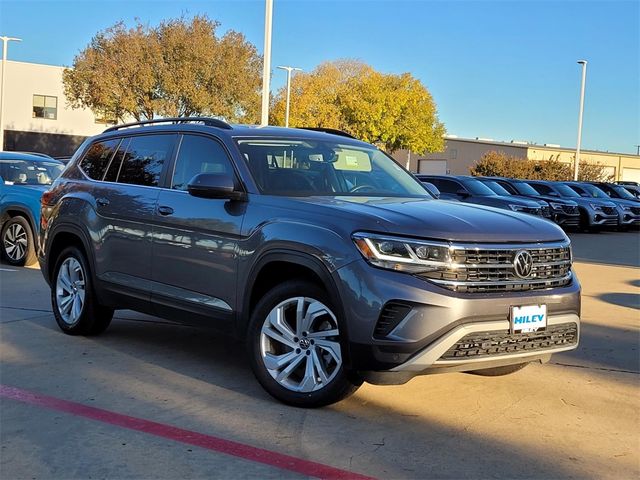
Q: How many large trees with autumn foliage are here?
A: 2